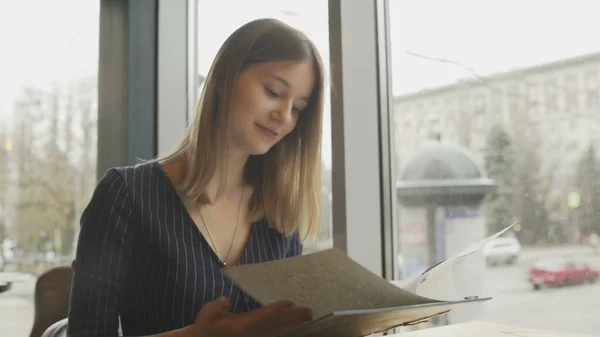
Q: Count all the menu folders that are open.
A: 1